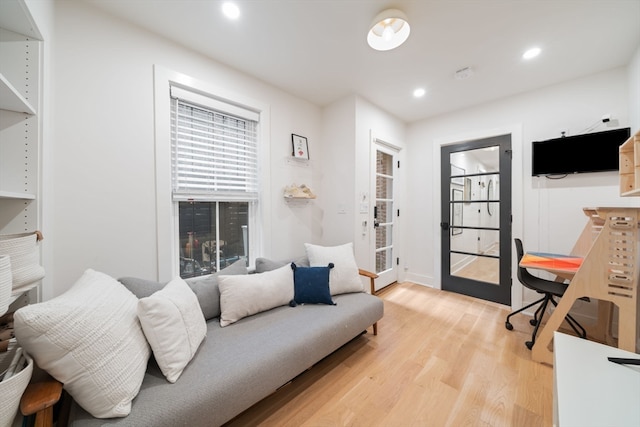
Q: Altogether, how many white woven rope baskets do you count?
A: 3